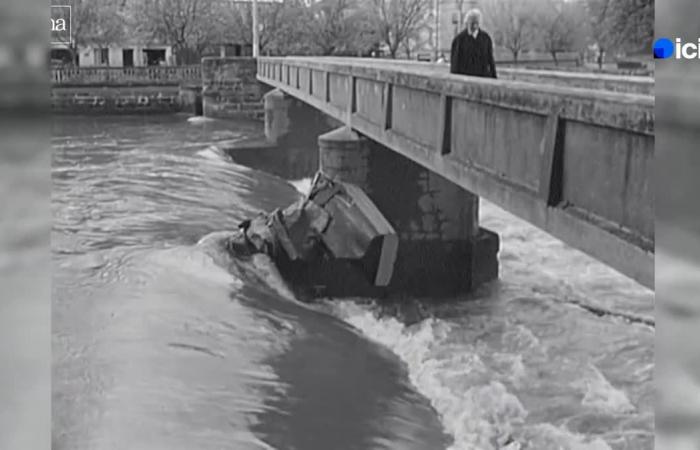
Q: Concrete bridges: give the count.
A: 1